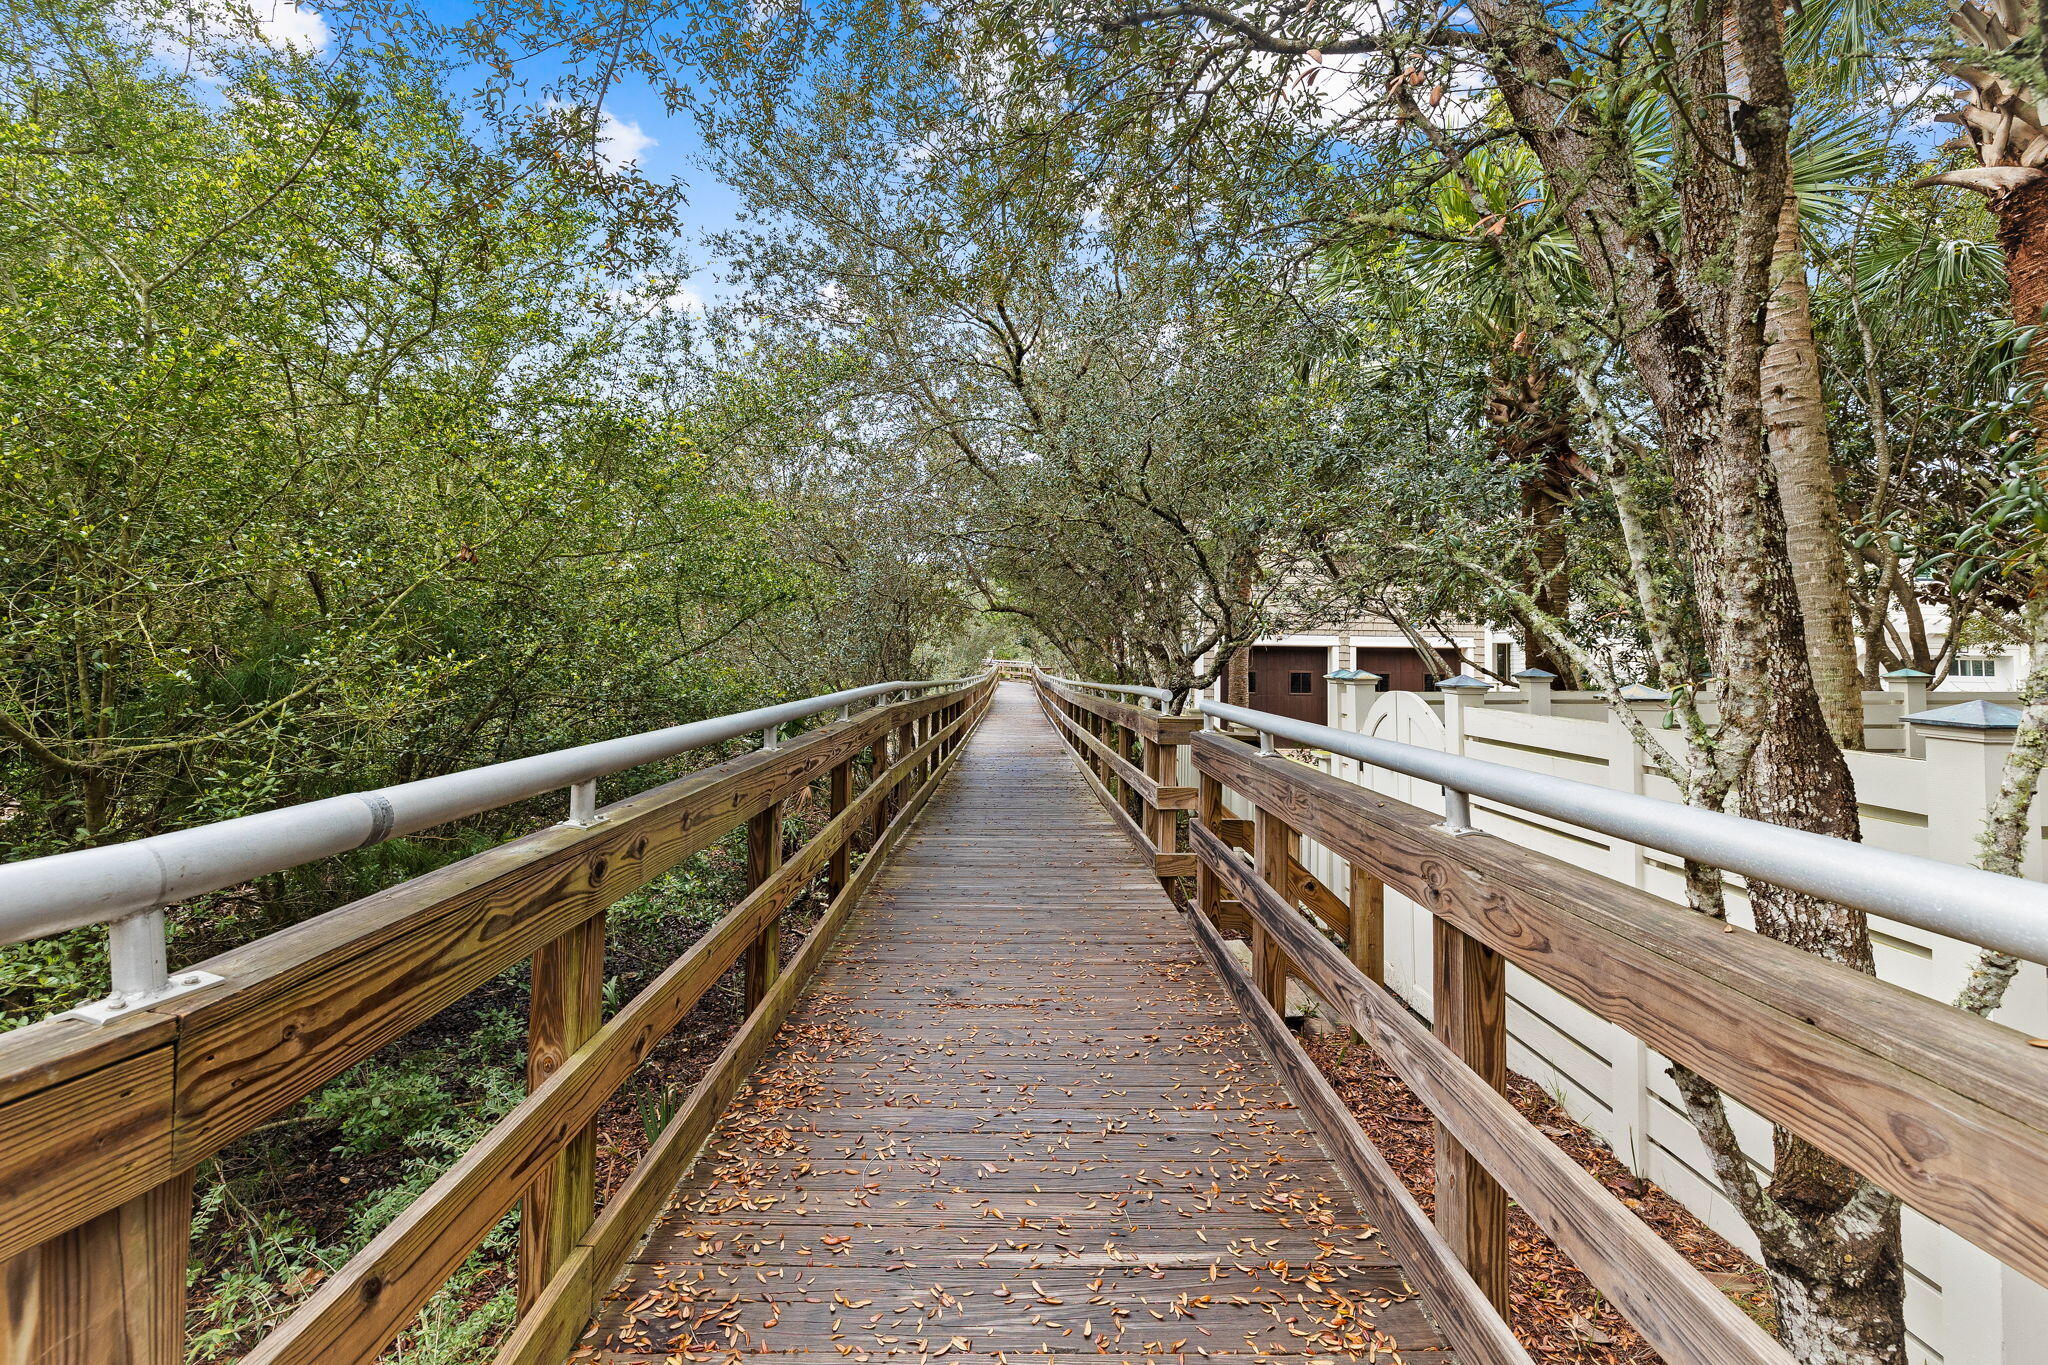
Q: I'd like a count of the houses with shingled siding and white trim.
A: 1